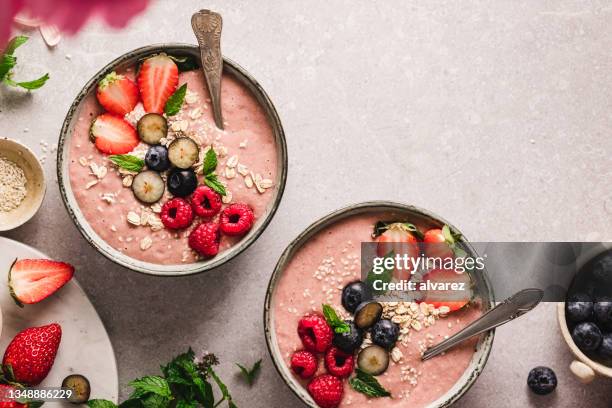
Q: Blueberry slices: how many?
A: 6